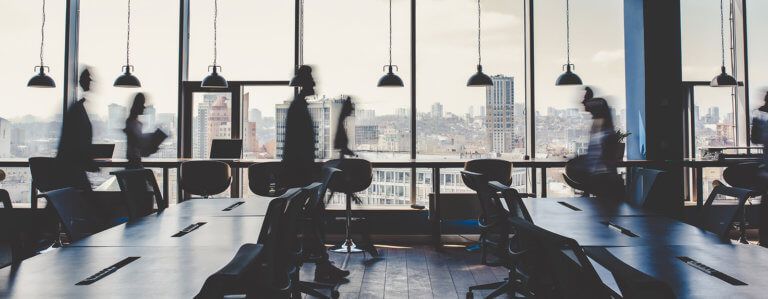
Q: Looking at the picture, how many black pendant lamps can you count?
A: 8